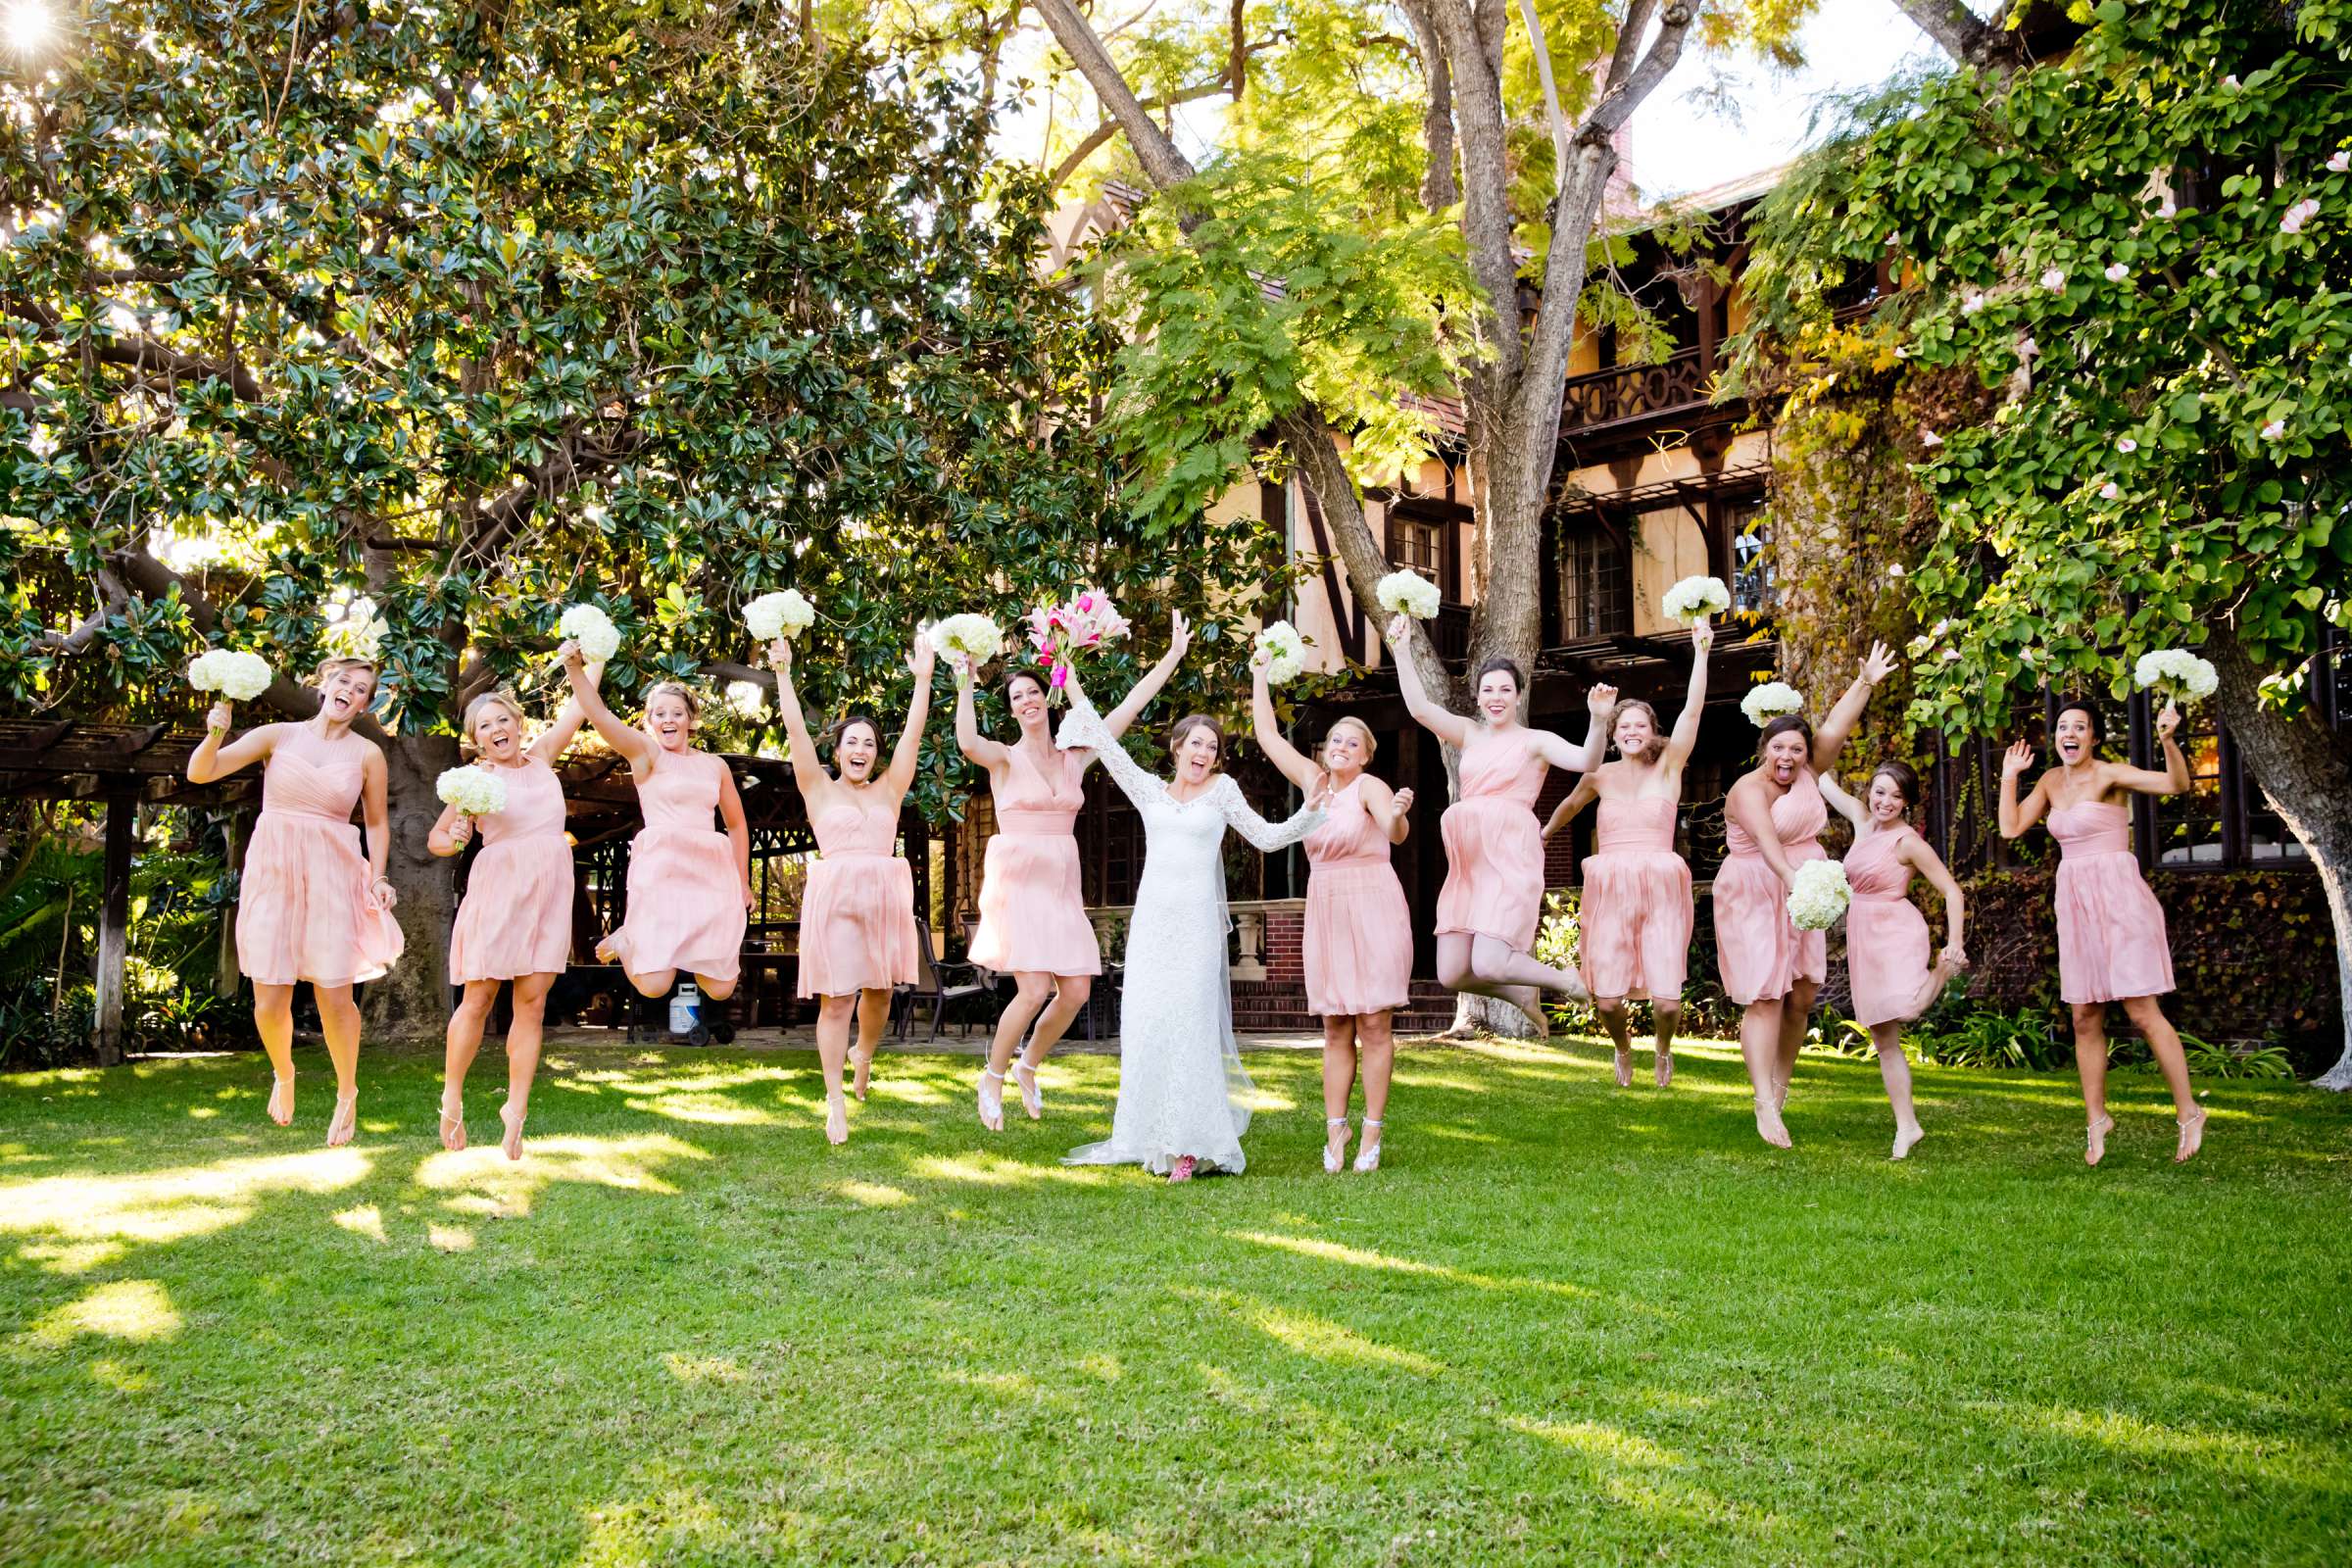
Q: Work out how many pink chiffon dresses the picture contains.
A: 11